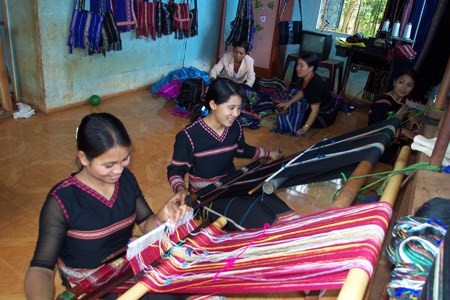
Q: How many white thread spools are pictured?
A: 3